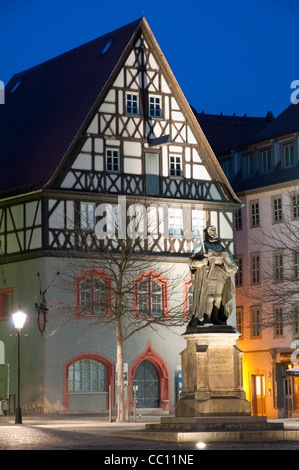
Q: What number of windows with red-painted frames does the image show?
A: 5